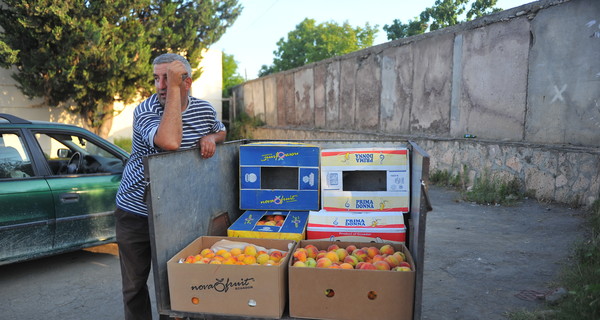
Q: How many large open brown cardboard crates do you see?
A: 2